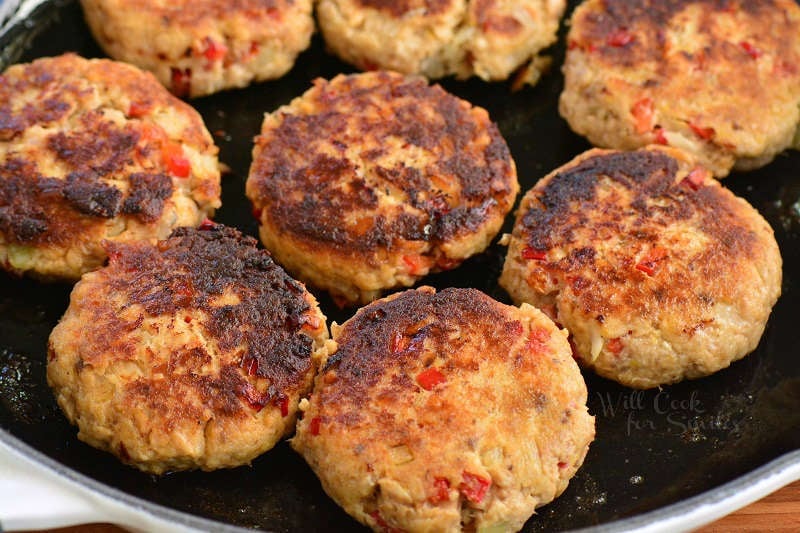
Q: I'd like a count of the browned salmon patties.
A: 8